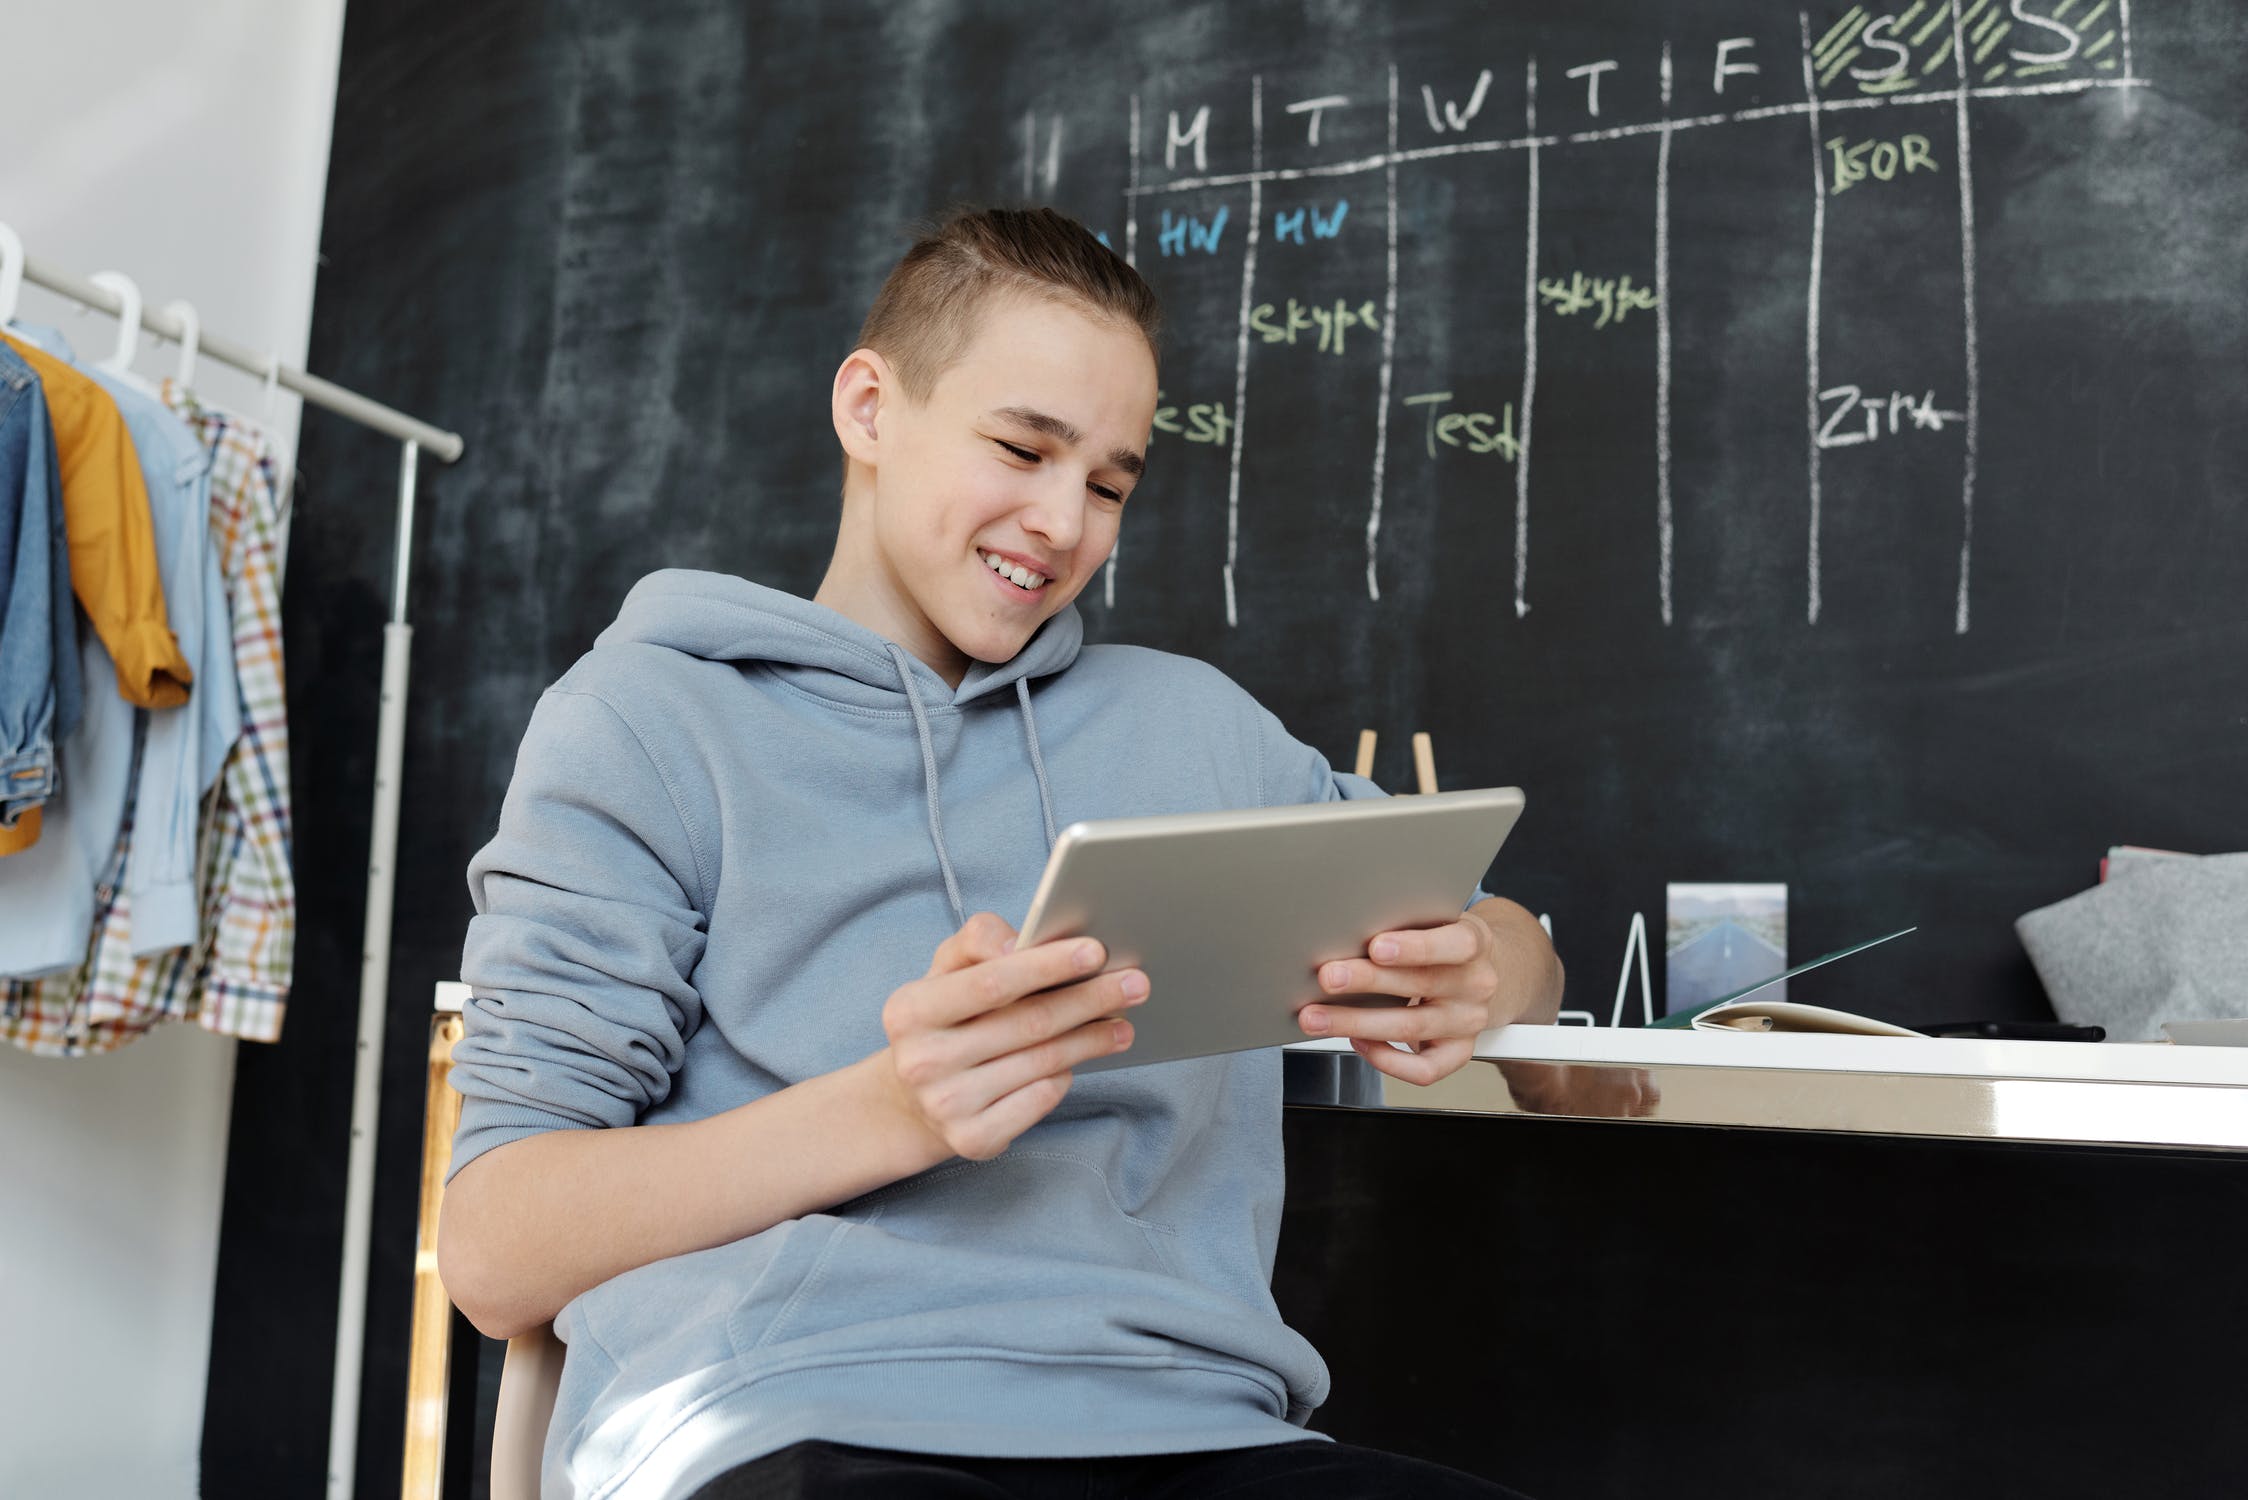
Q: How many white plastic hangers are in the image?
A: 4